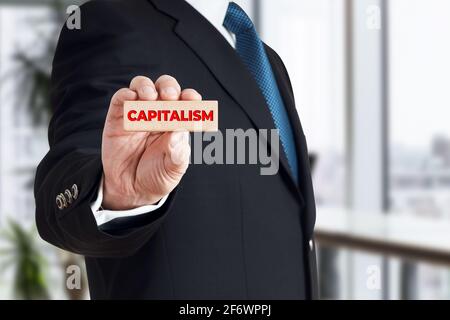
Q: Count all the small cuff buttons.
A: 4